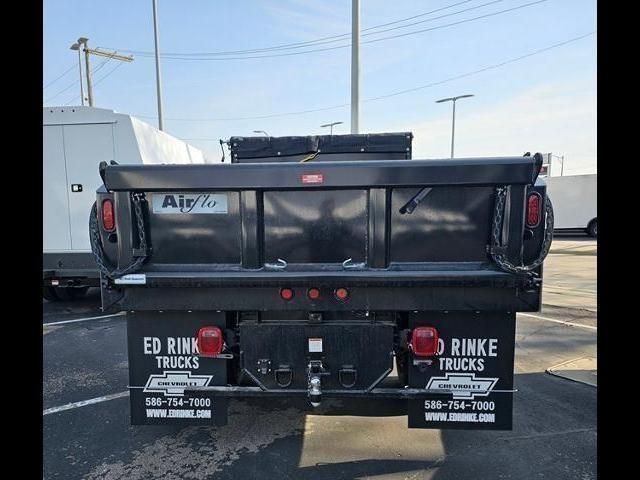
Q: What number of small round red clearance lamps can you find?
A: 3